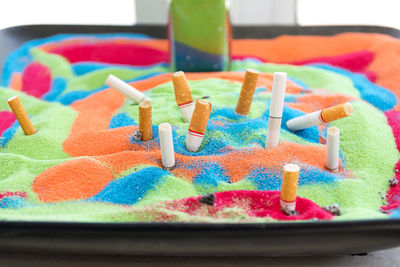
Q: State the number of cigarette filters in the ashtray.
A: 11